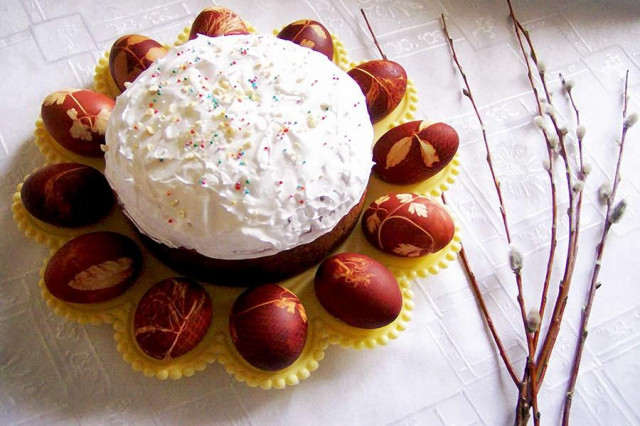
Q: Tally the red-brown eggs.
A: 12